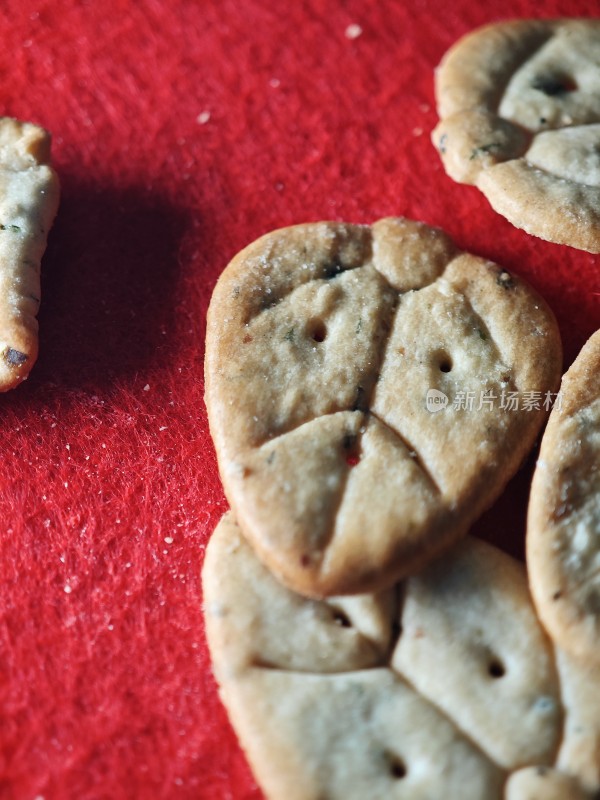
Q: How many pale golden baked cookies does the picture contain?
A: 5